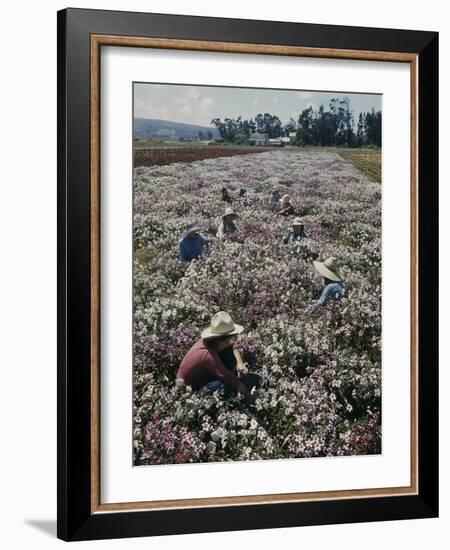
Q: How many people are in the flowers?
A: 9